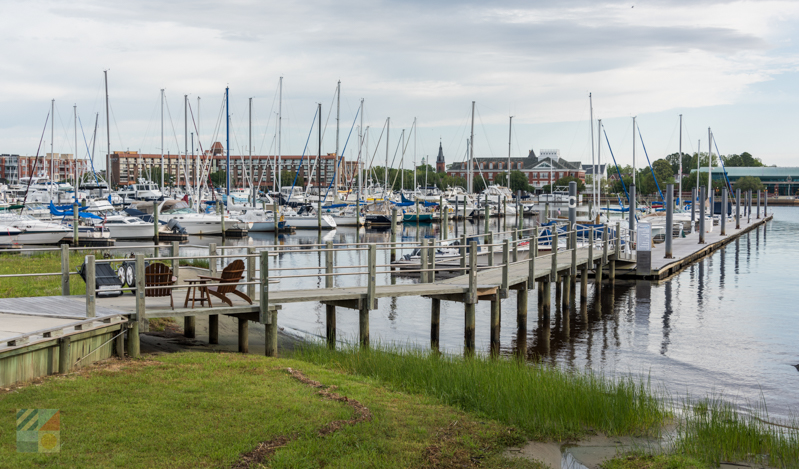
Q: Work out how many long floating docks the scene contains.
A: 1